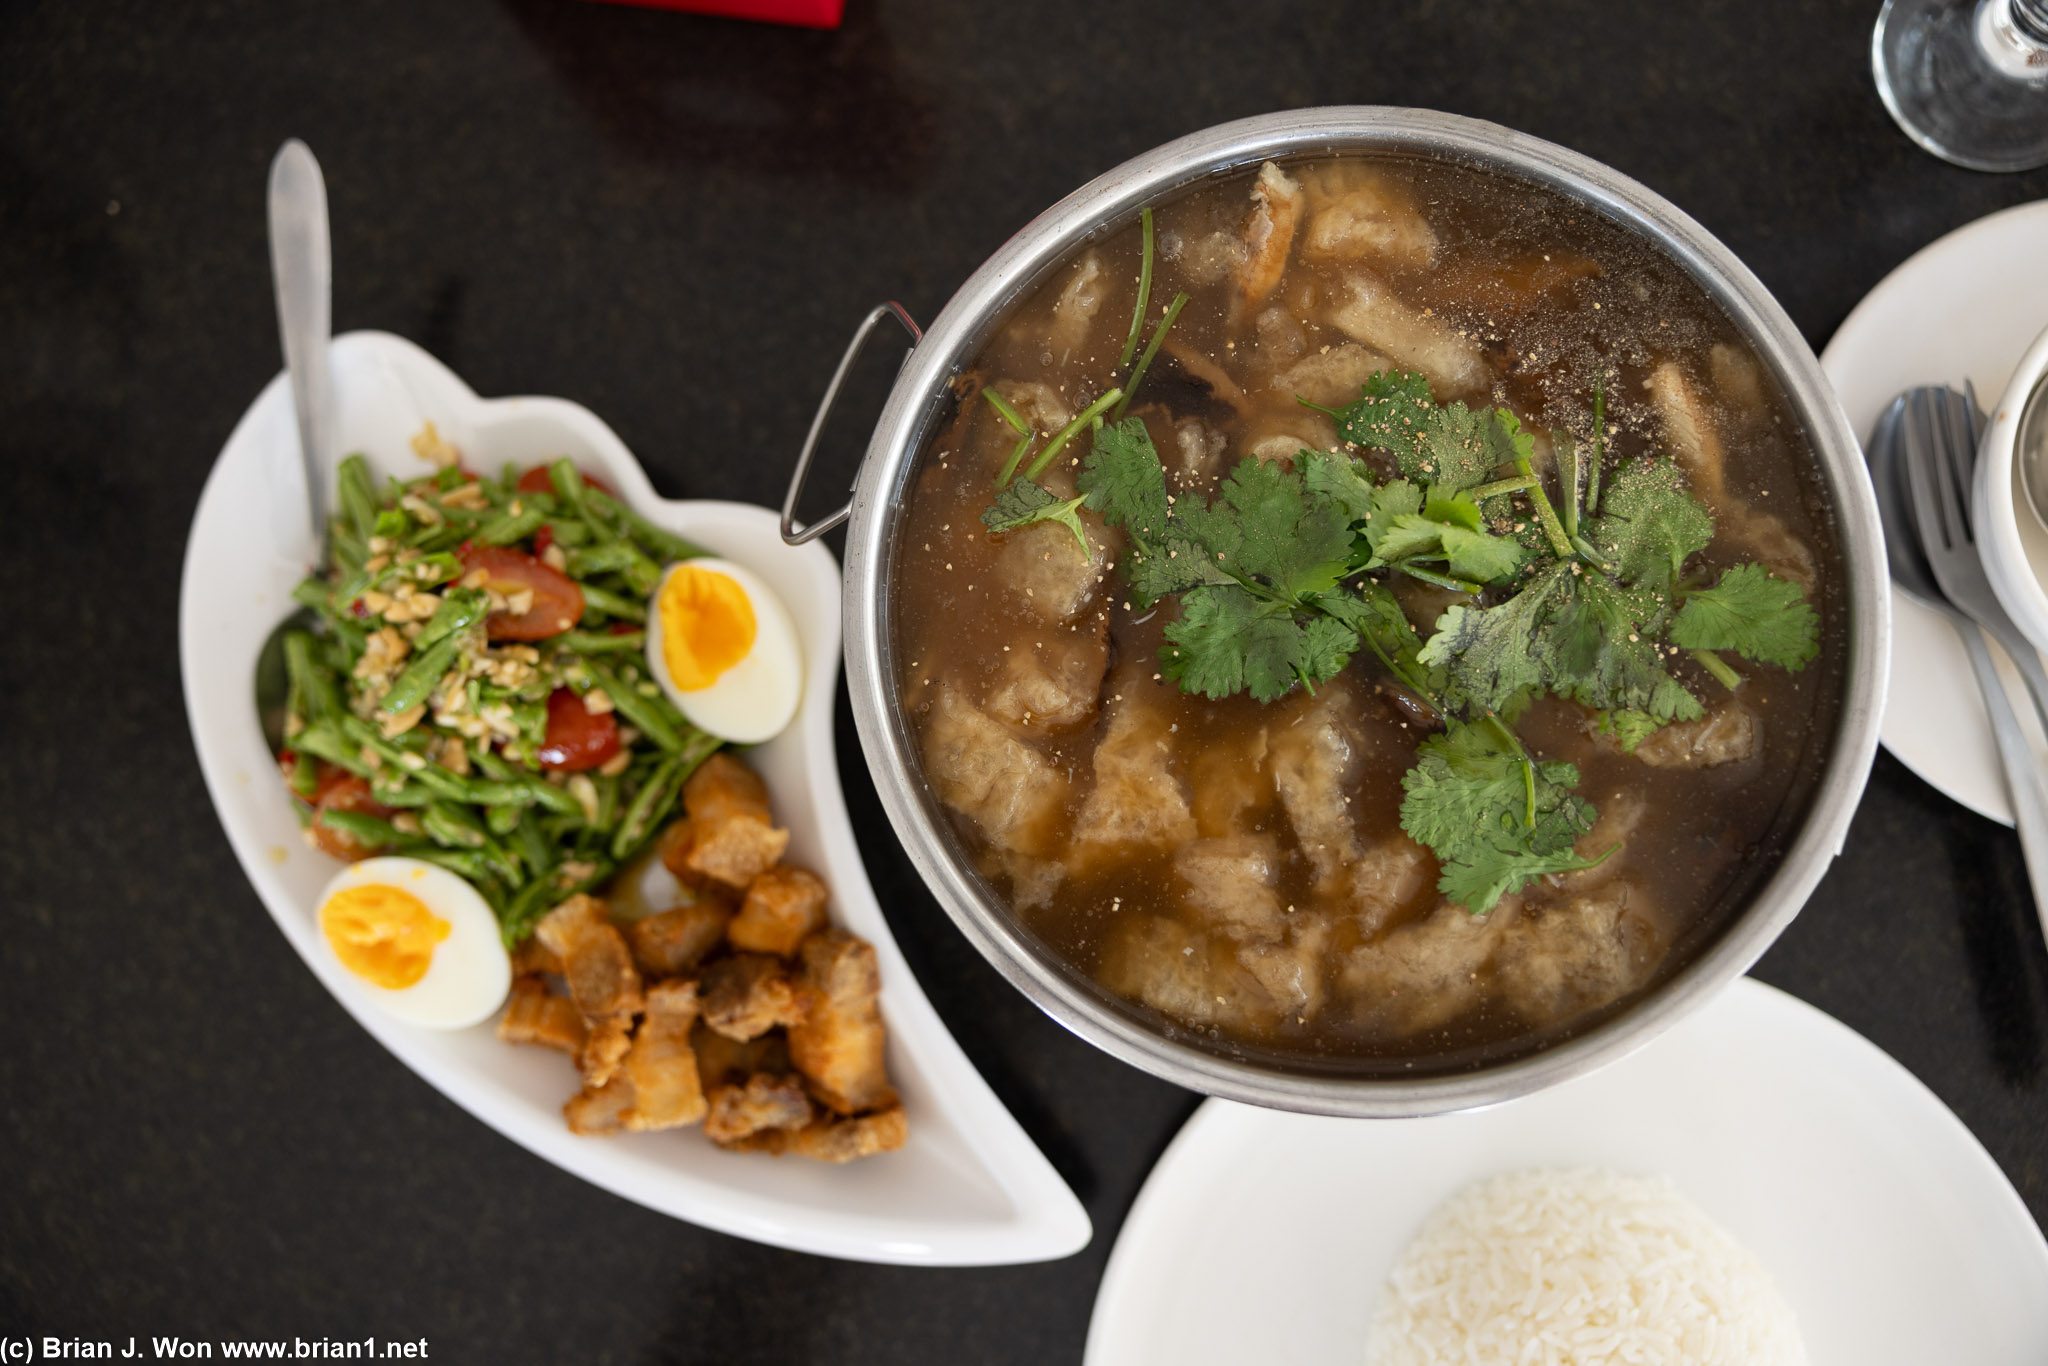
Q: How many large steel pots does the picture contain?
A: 1